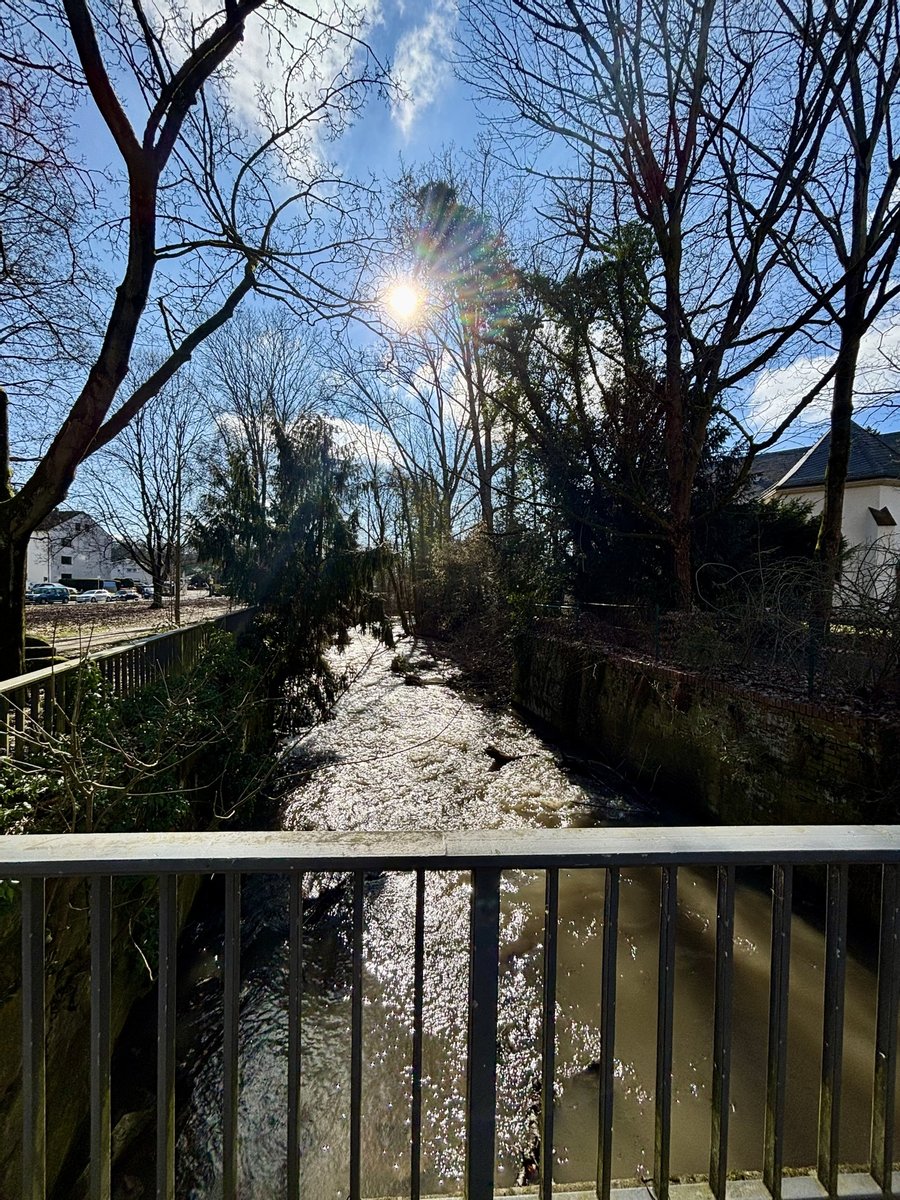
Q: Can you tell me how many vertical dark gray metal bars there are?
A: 15